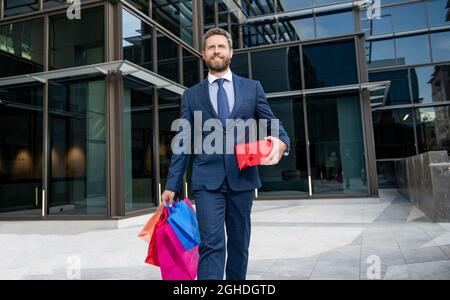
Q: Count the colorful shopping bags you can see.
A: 4